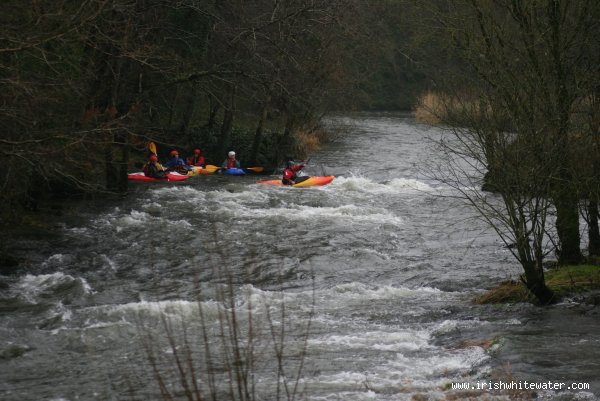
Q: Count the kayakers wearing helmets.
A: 5